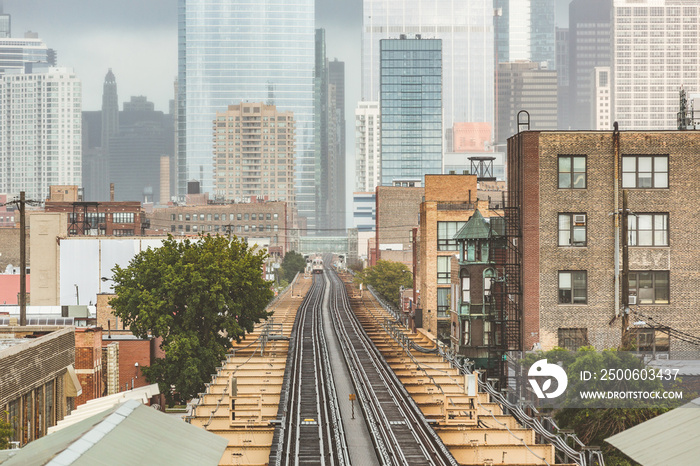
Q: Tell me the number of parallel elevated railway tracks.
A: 2